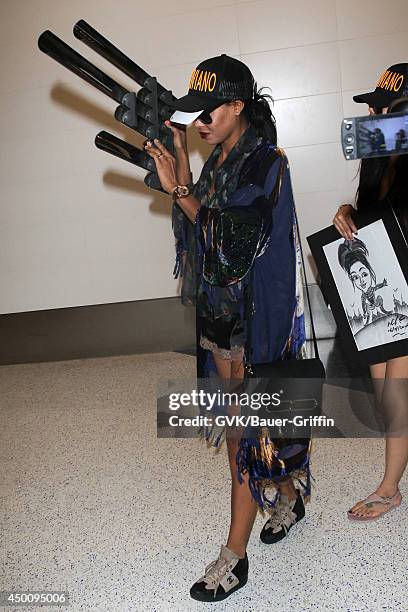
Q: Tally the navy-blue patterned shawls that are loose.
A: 1